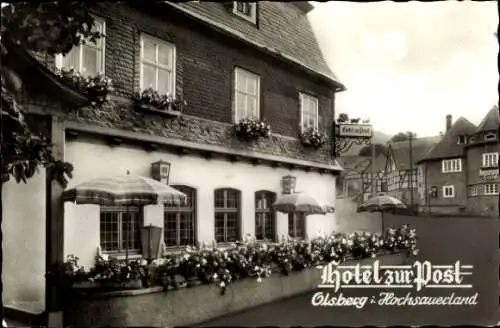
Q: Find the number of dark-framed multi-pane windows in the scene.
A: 5